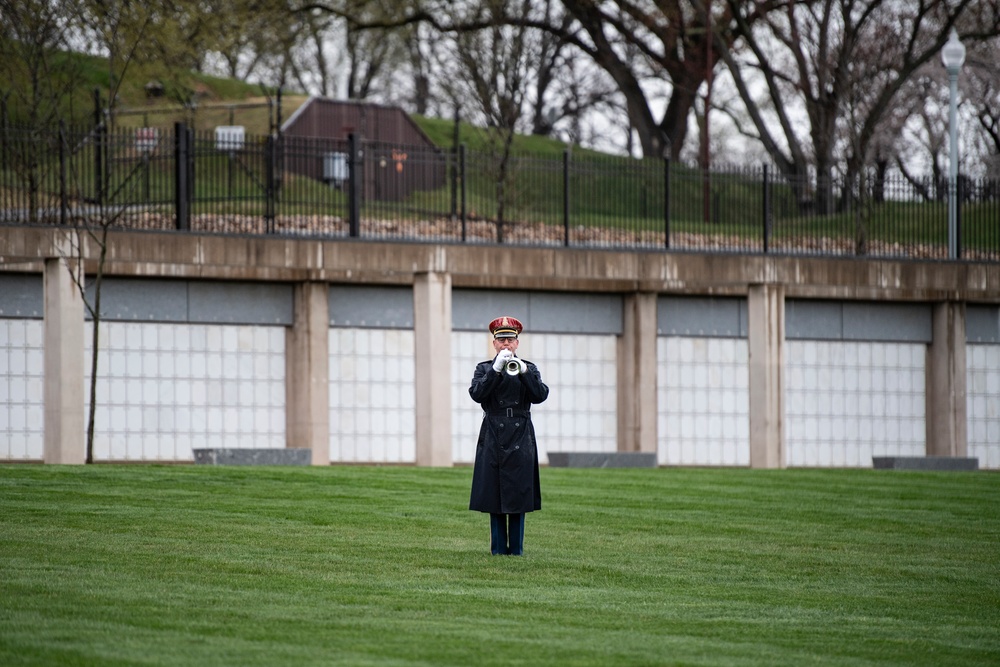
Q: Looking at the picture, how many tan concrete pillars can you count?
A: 6